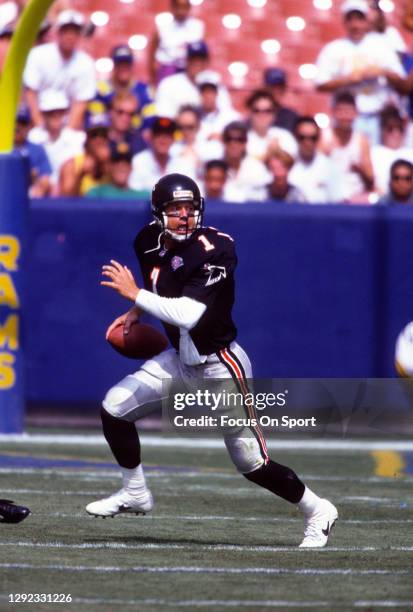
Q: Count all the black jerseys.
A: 1